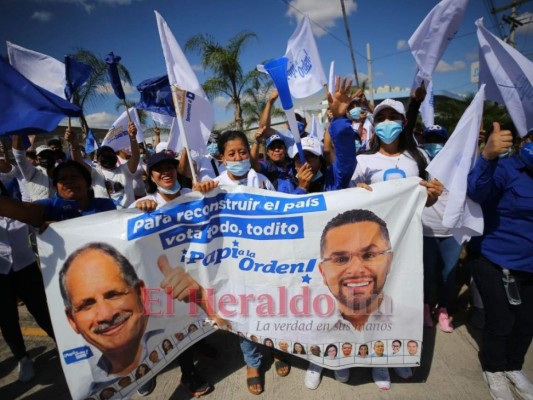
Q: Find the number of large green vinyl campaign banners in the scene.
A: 0